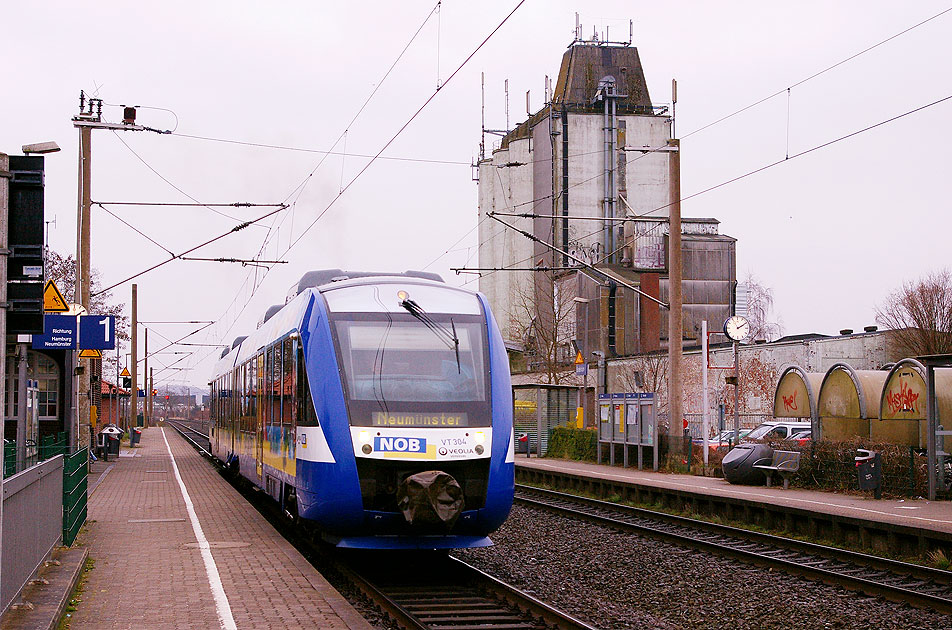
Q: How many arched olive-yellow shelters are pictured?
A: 3